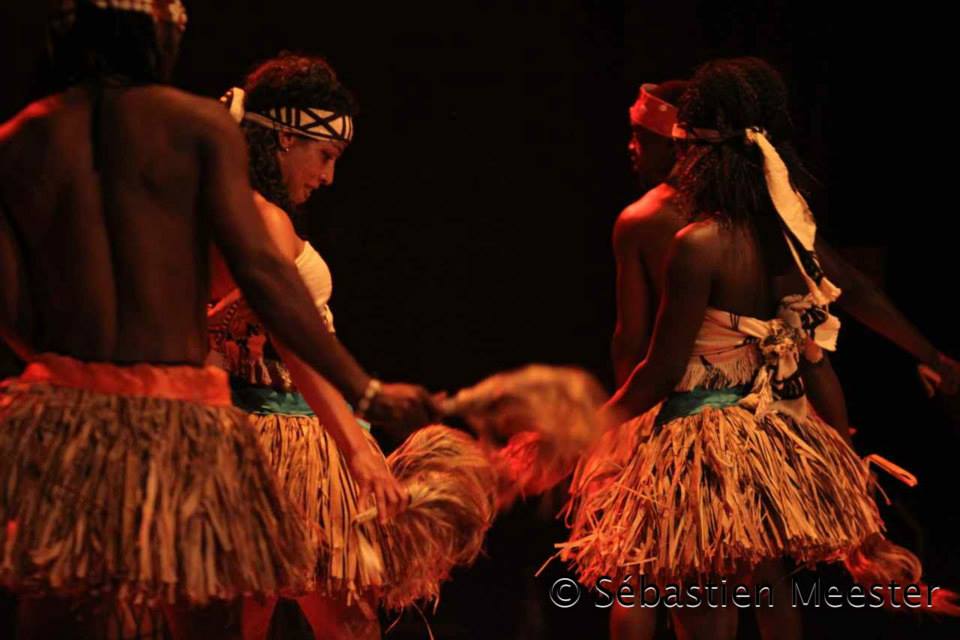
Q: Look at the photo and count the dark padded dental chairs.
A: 0